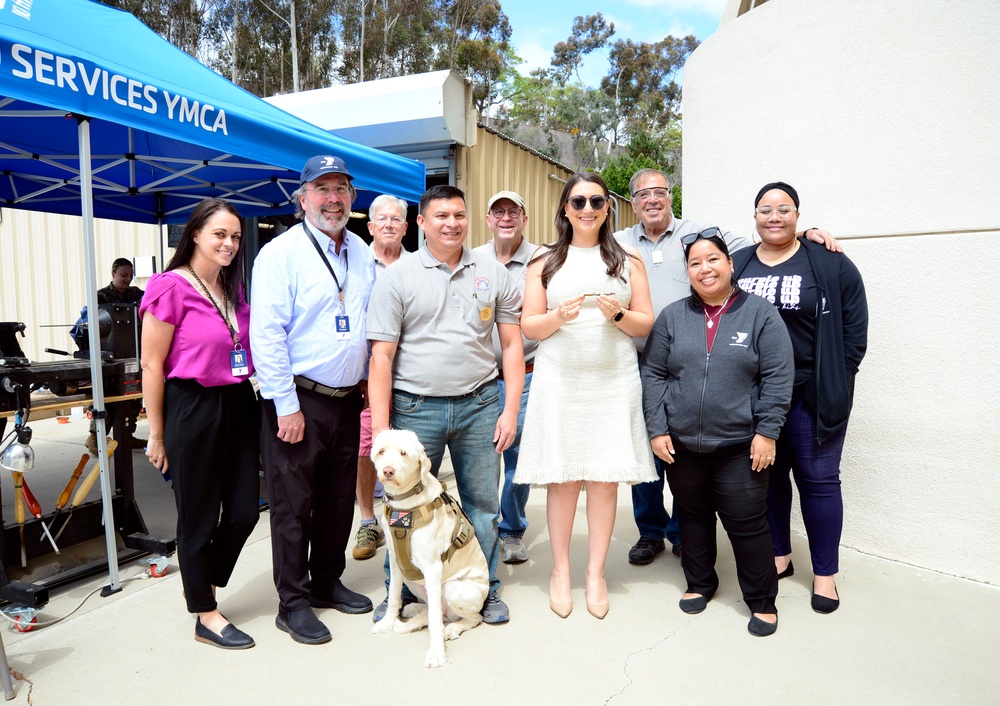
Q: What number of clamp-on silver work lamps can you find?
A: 1